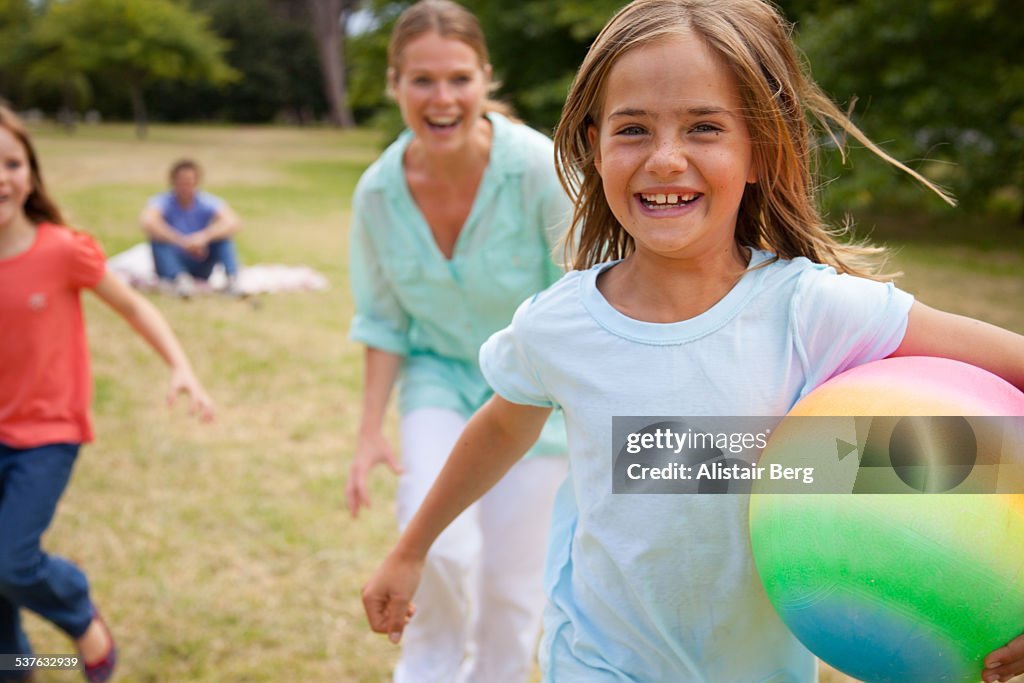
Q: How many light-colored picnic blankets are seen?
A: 1